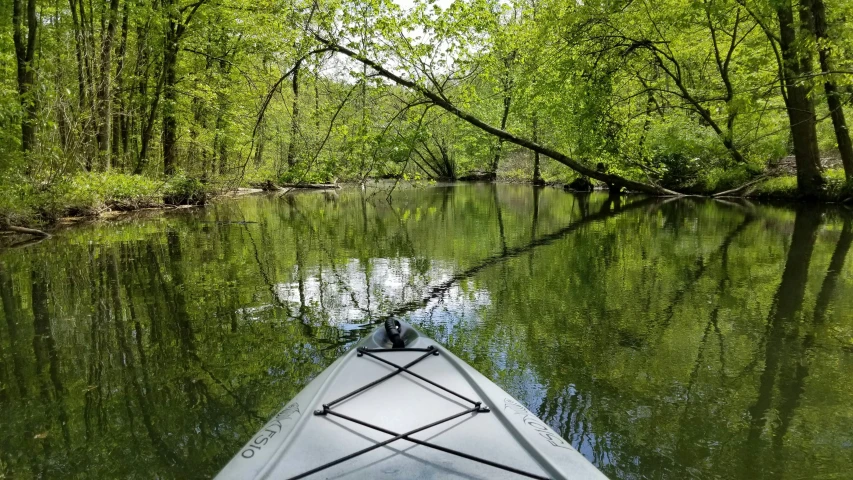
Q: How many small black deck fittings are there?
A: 4